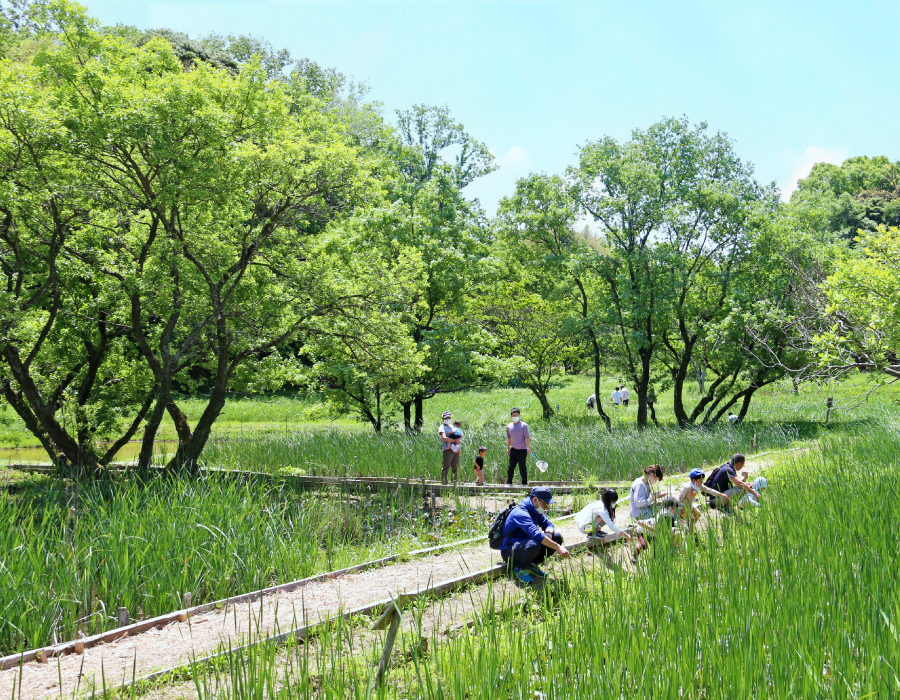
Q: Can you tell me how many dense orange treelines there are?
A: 0